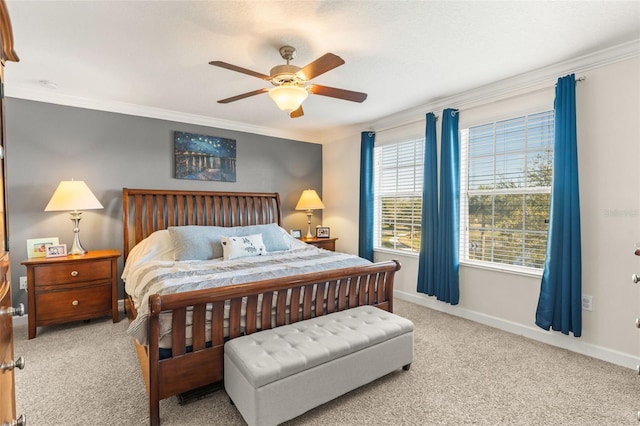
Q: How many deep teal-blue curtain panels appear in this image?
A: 4